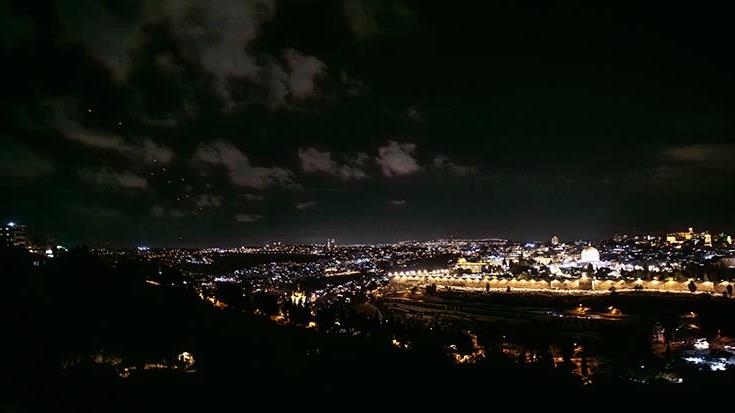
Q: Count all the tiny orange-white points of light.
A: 11